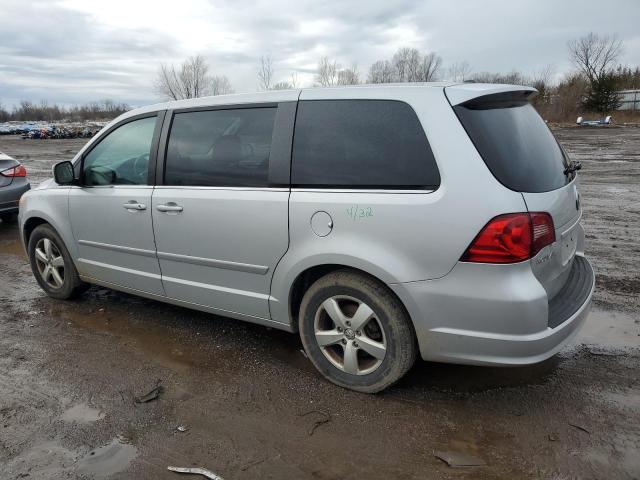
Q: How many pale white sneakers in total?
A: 0